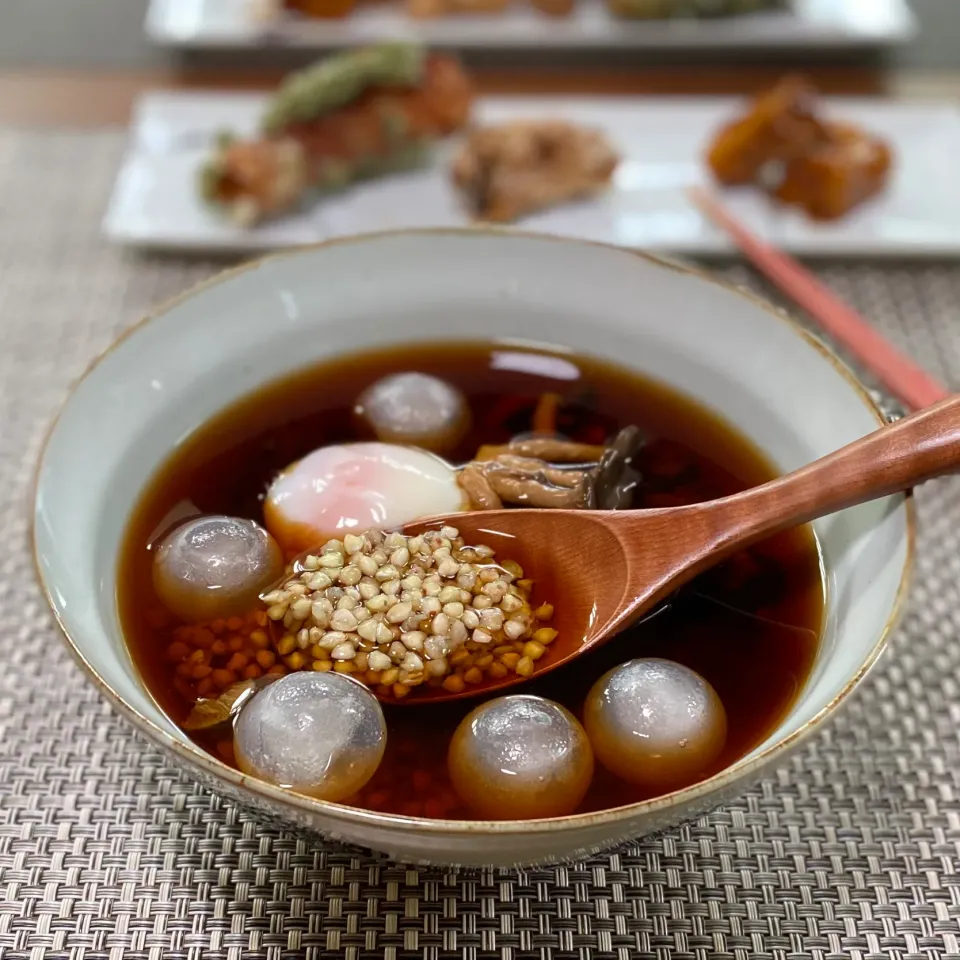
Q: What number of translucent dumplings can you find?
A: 5